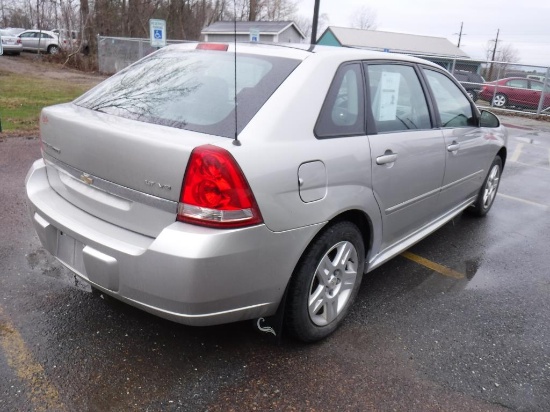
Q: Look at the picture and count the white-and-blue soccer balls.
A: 0